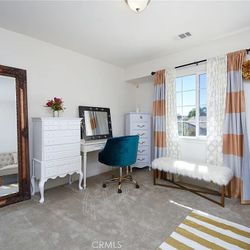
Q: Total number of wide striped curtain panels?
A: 2